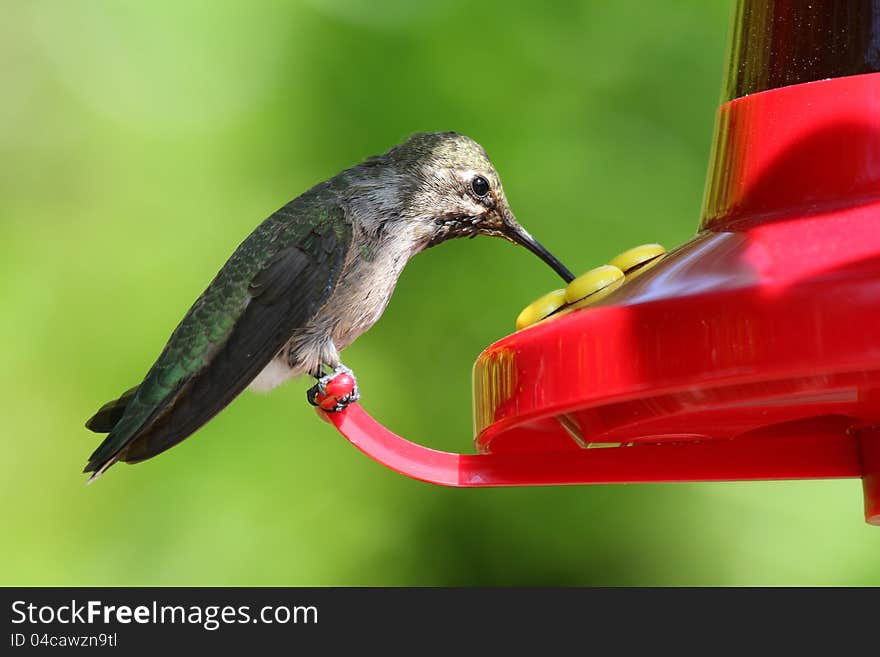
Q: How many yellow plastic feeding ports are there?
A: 3